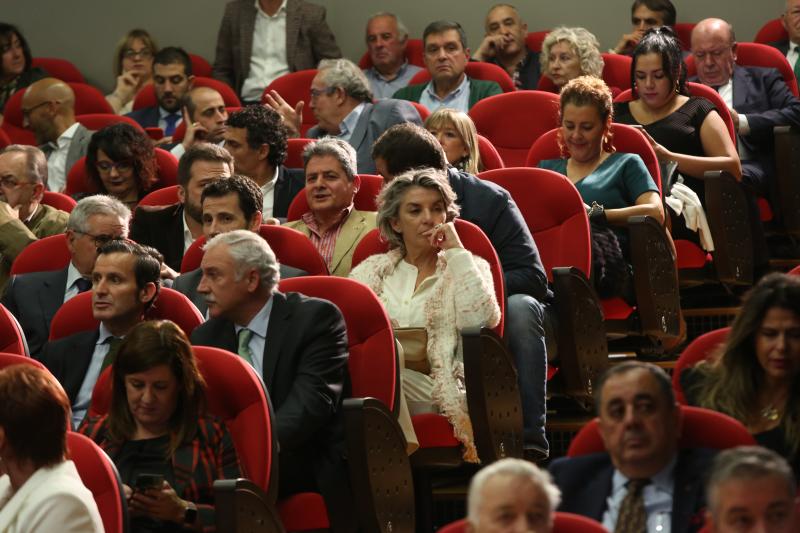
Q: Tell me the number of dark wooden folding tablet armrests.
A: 7